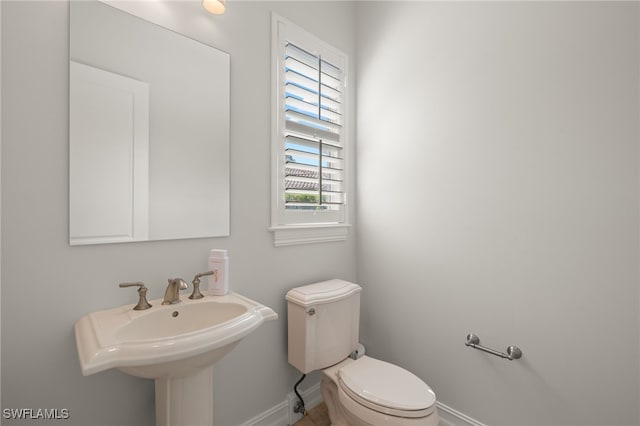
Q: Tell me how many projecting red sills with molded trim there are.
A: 0